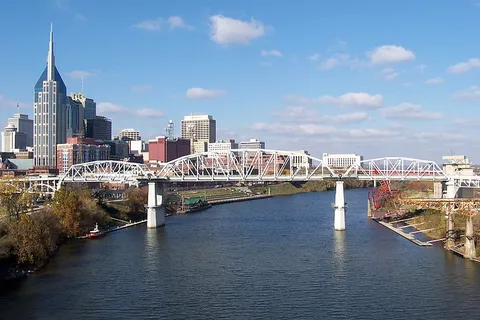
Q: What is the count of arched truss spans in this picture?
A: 3